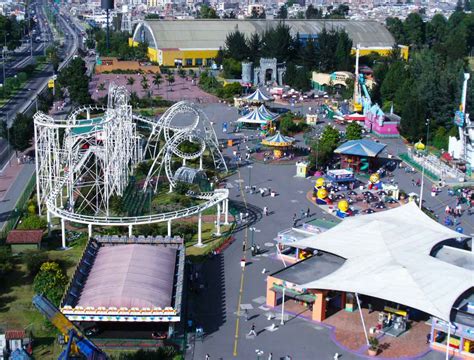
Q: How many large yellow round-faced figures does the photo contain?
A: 4